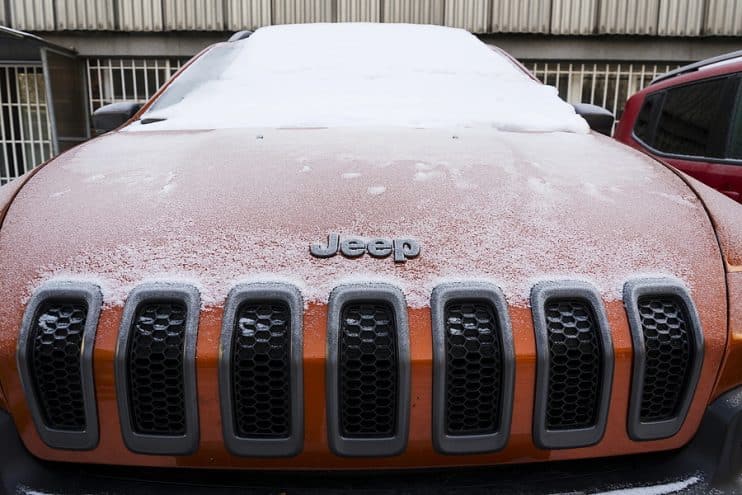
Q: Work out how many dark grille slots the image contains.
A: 7